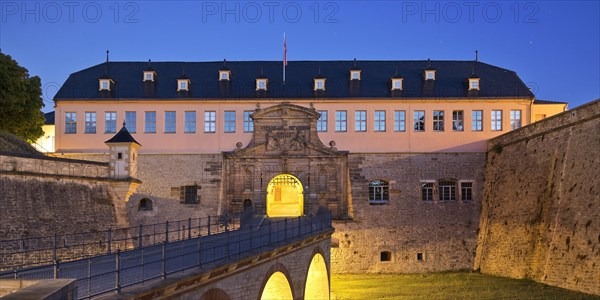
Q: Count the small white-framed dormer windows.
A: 10